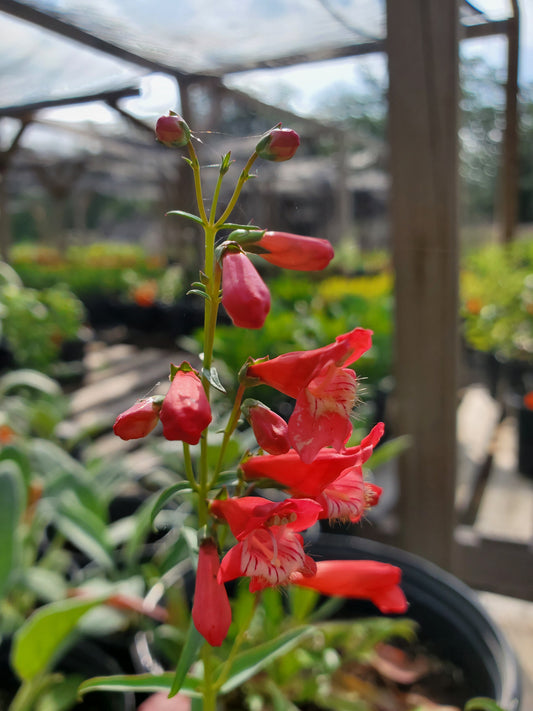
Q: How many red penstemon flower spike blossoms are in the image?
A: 12